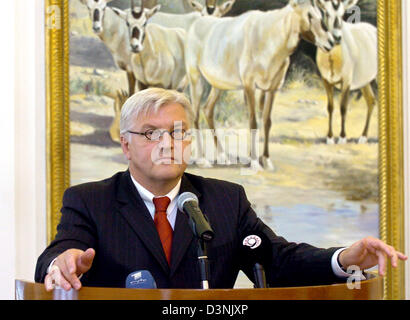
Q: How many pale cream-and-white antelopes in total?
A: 5